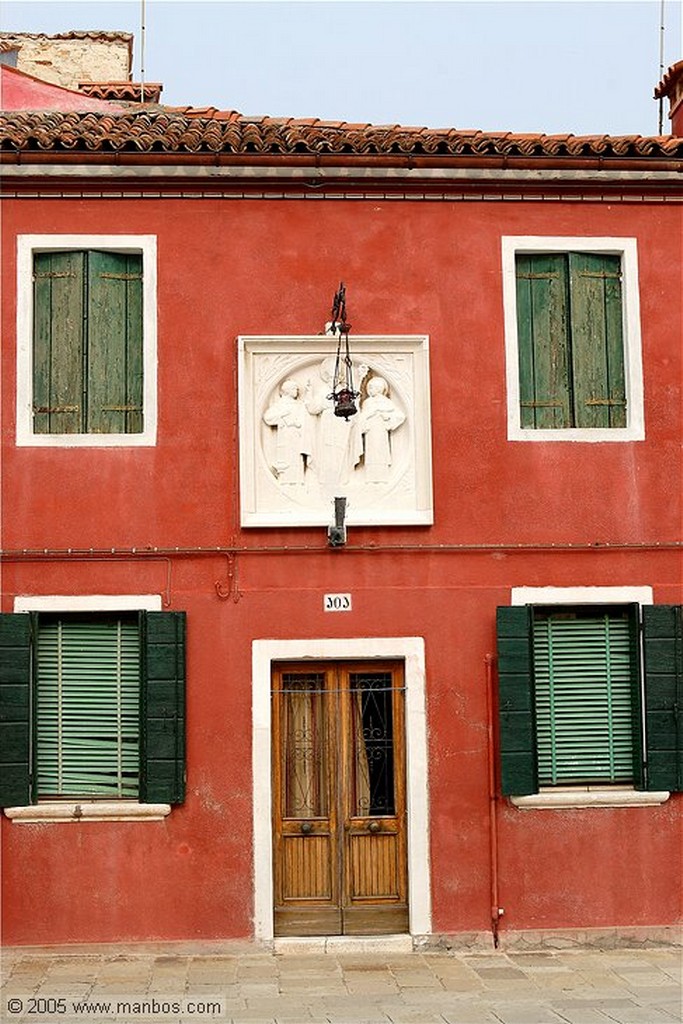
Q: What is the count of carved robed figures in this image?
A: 3